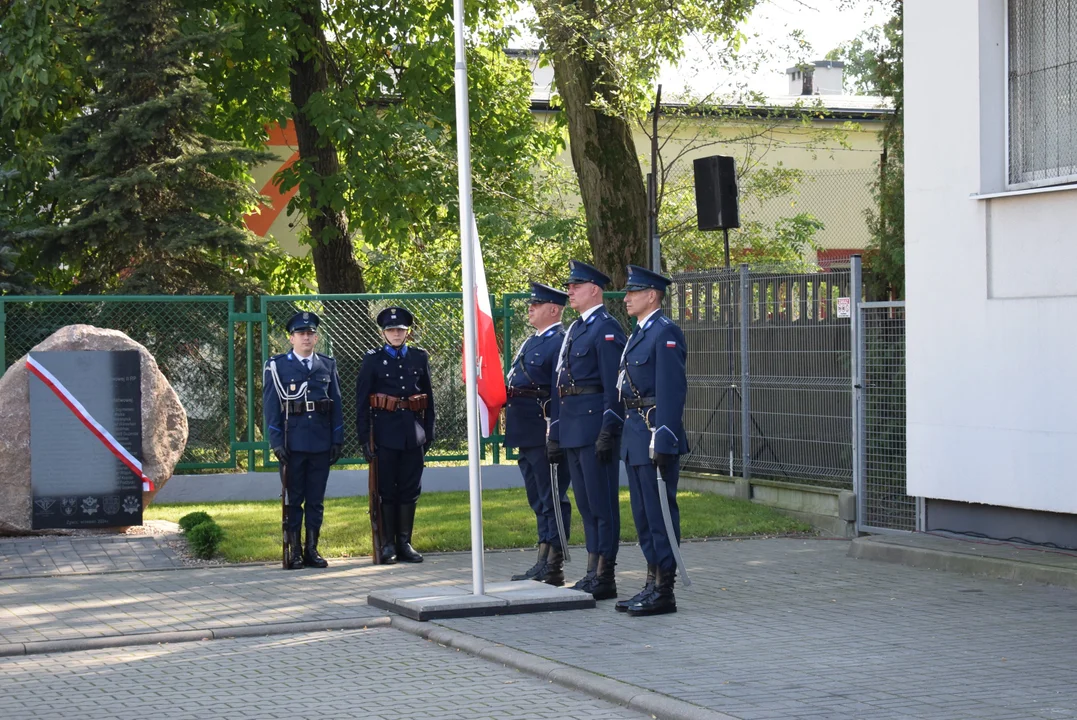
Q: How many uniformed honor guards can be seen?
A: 5